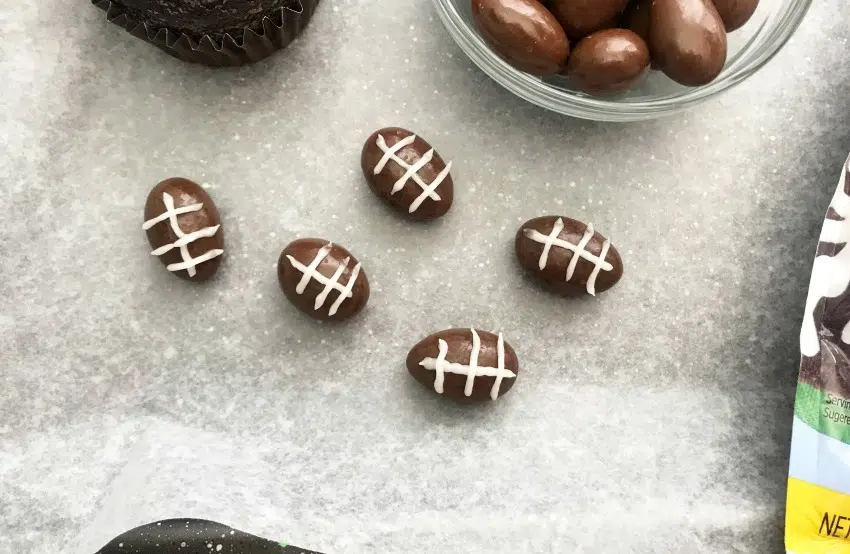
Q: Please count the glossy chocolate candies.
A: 11